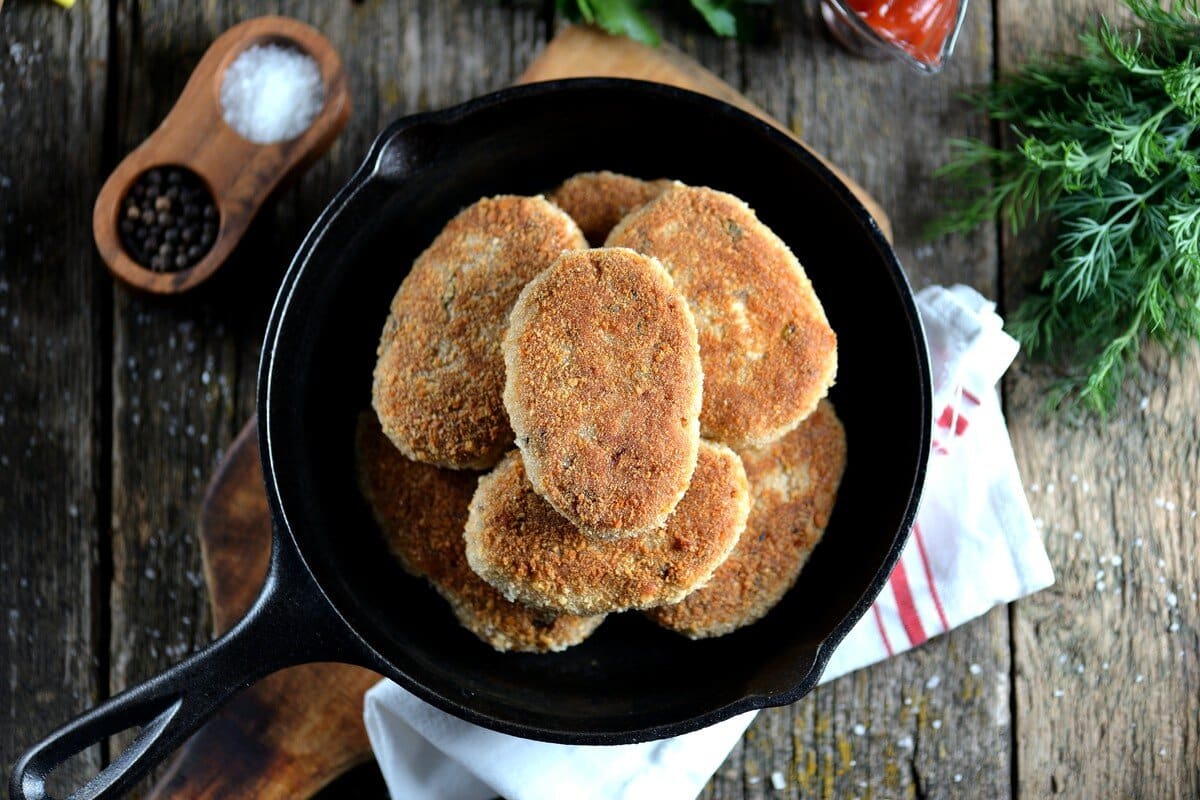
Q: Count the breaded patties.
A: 7